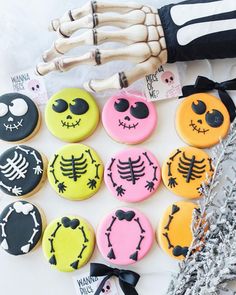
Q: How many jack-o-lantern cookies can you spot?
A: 0